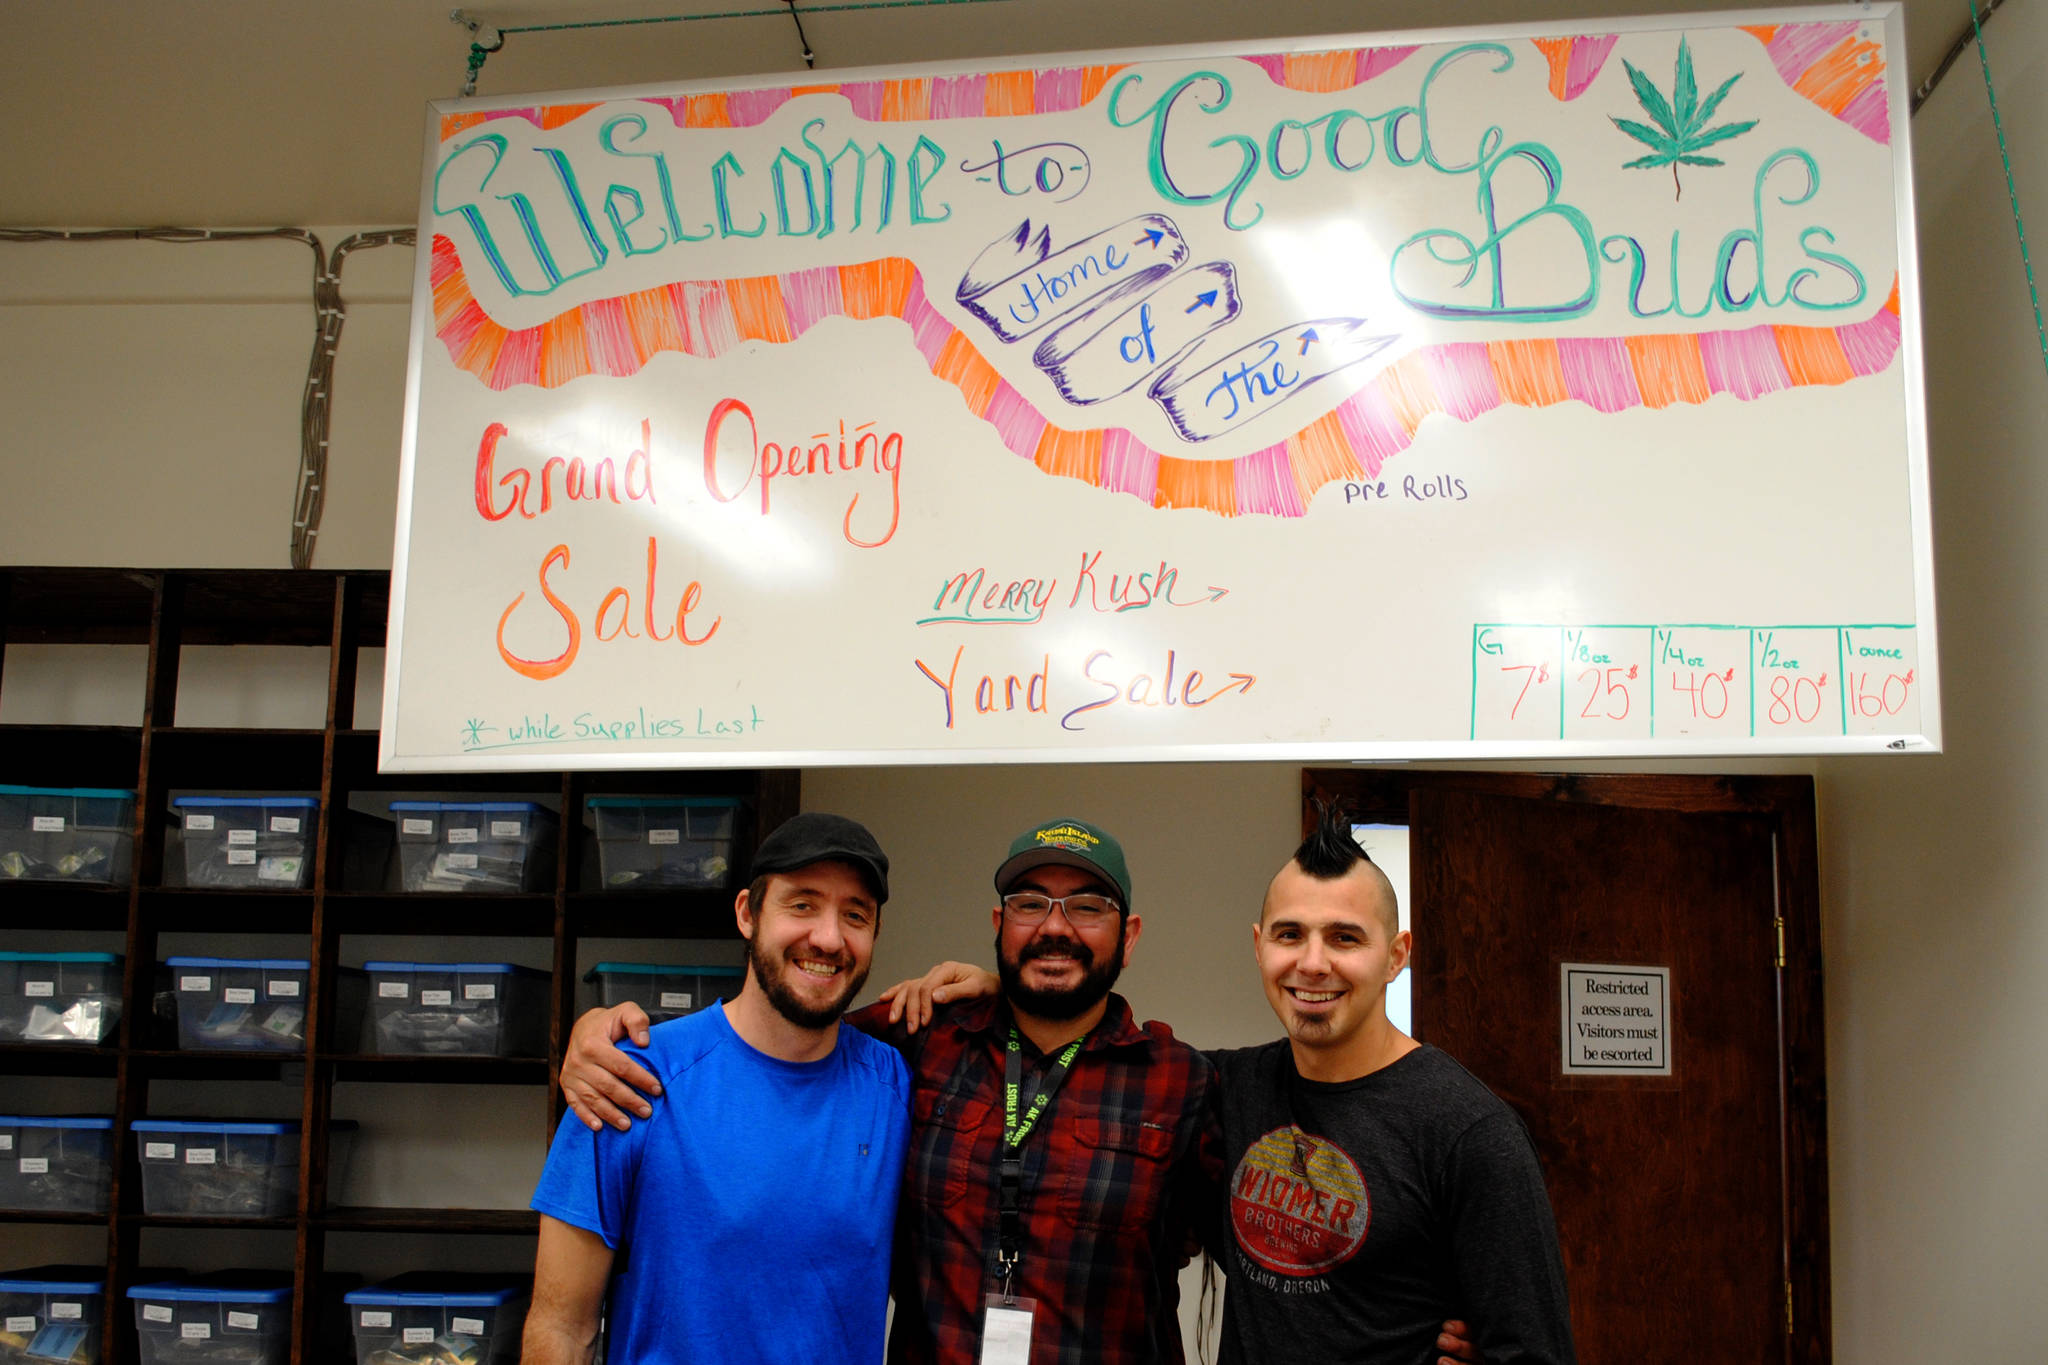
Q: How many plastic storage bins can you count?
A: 13